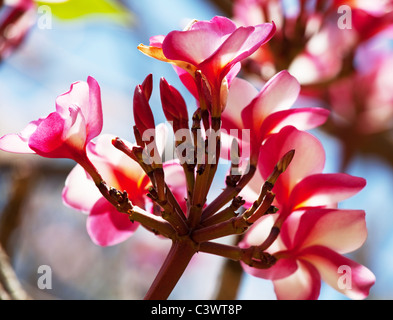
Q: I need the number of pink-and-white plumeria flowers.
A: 6